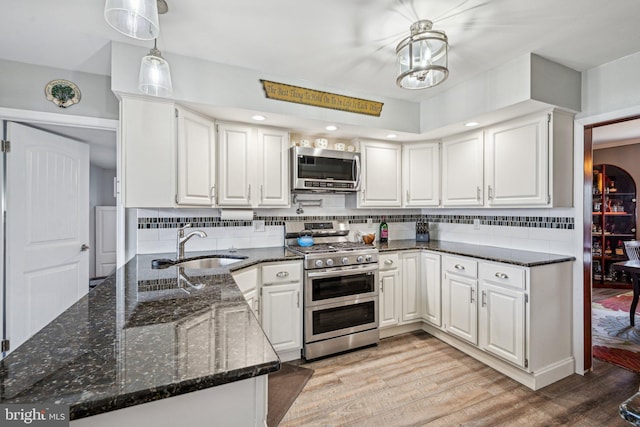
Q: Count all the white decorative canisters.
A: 4